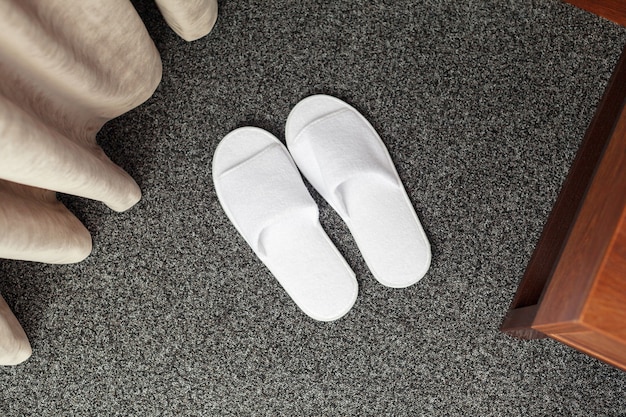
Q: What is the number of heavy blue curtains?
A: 0